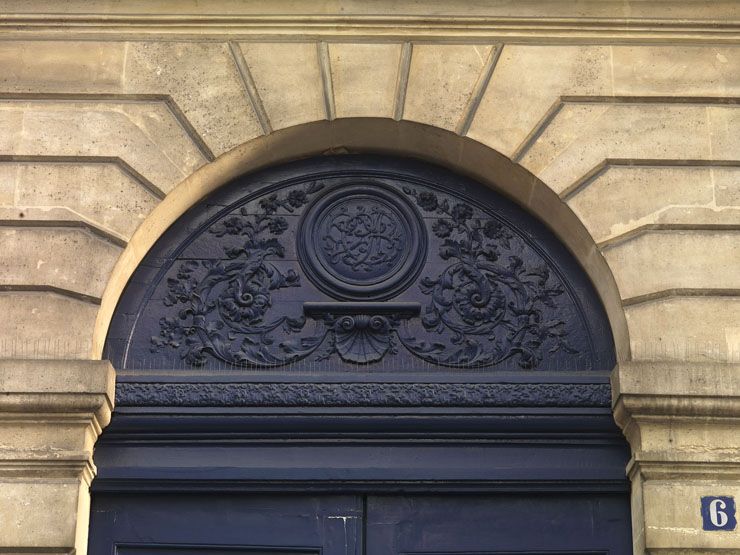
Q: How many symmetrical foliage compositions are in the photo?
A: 2